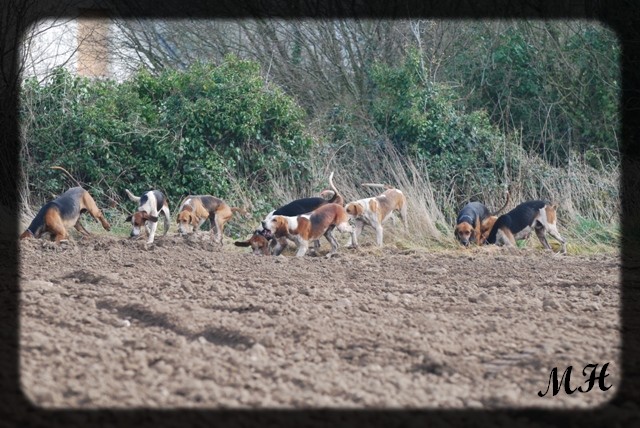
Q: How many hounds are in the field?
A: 8